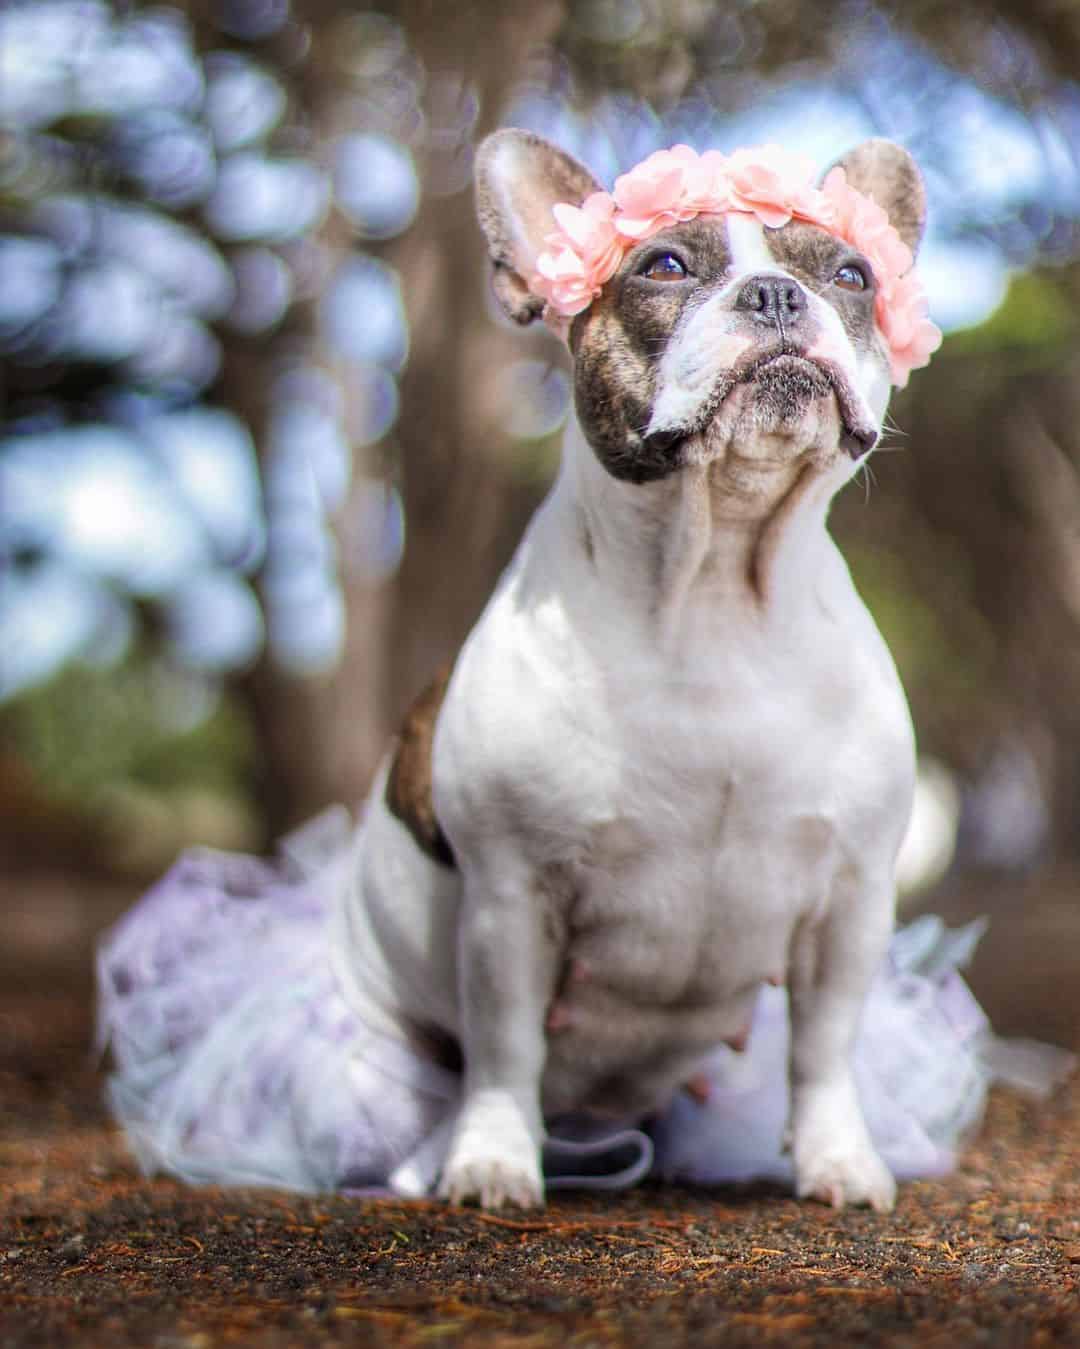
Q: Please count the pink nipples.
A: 5